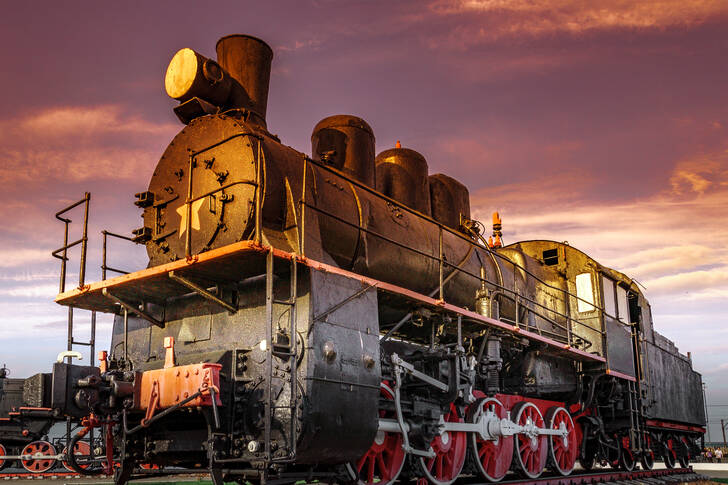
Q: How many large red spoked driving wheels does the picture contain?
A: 5